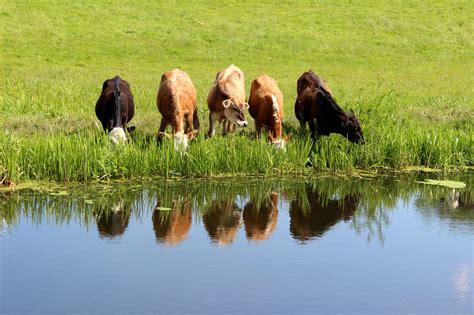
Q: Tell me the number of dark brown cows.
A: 2